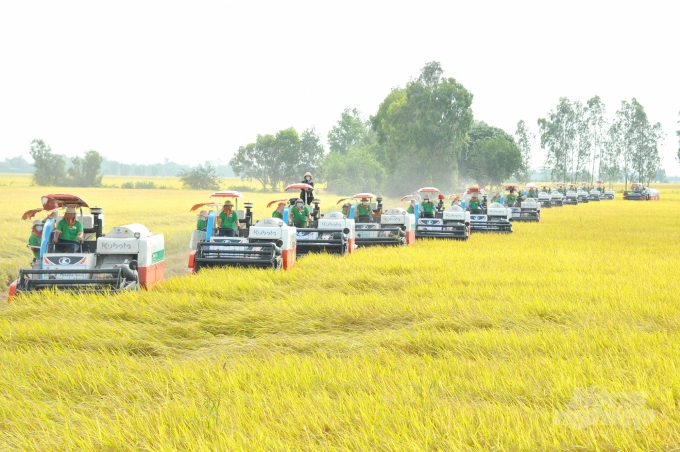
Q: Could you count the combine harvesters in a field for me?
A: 14